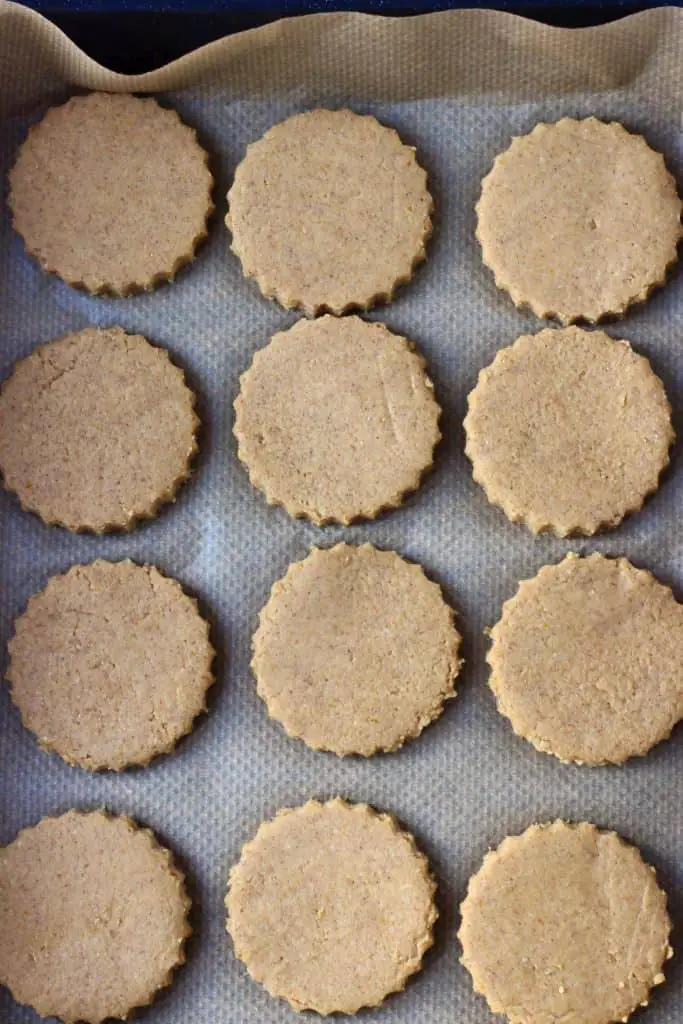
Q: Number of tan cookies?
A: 12